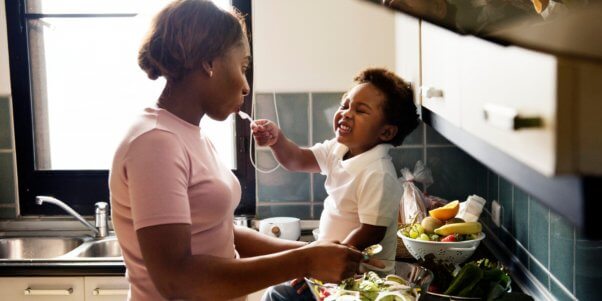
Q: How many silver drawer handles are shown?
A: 2